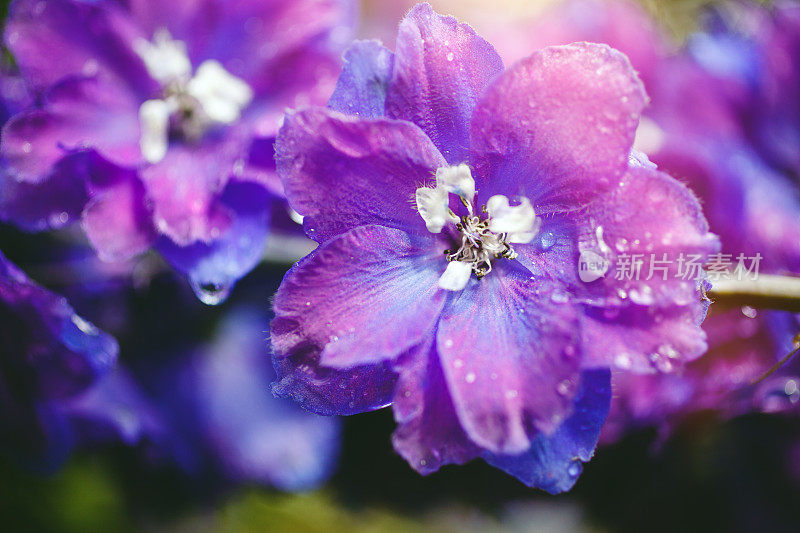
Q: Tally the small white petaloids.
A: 7